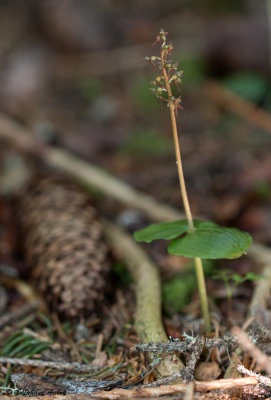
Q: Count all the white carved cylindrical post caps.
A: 0